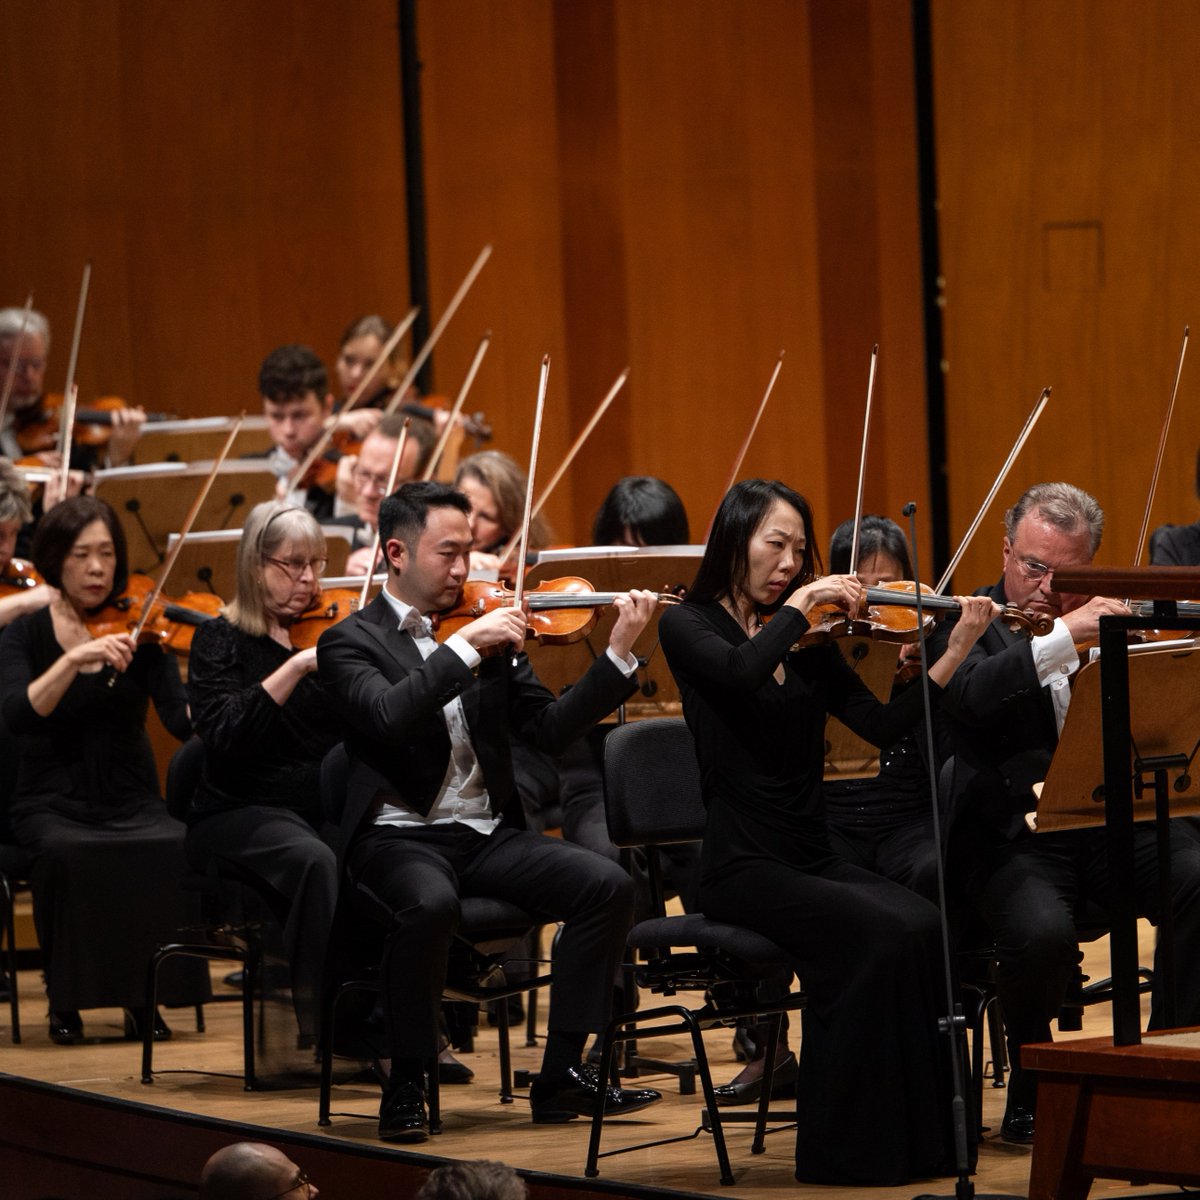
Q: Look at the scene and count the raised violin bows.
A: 14